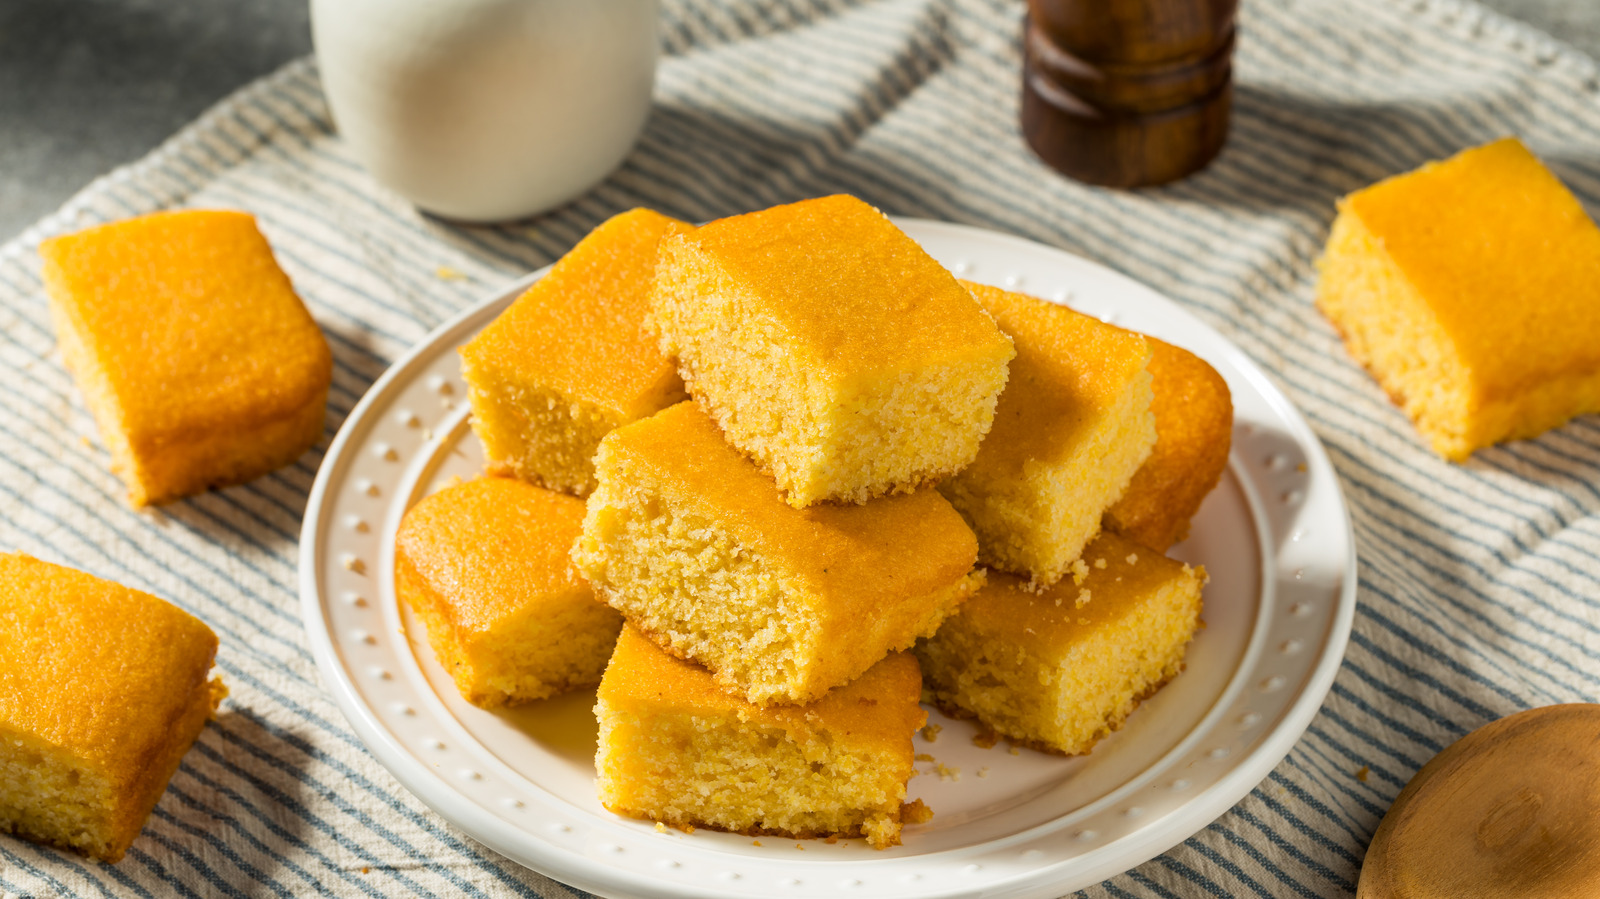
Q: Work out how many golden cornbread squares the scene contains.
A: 11